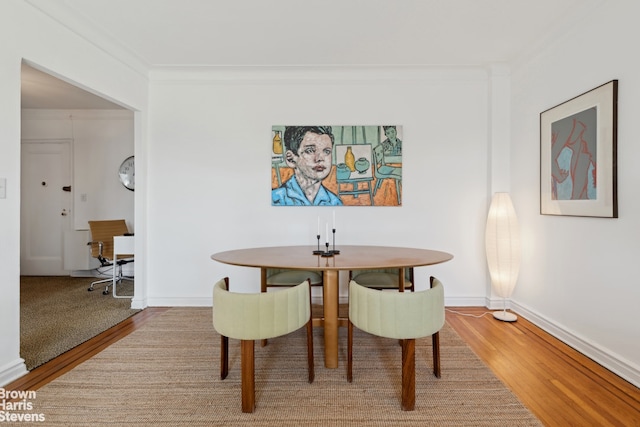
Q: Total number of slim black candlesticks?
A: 3